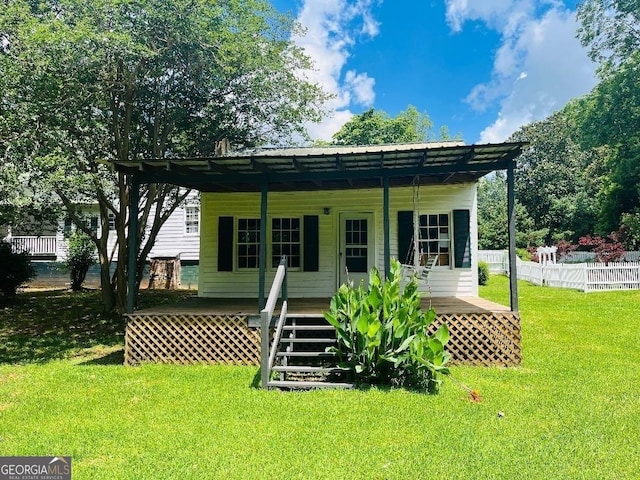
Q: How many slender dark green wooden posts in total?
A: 4